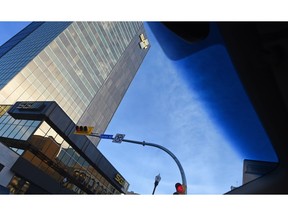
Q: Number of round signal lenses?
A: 4